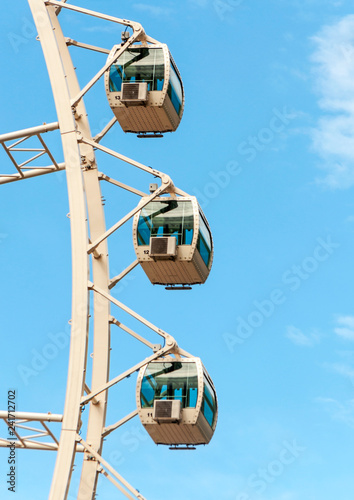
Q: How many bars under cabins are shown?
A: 3